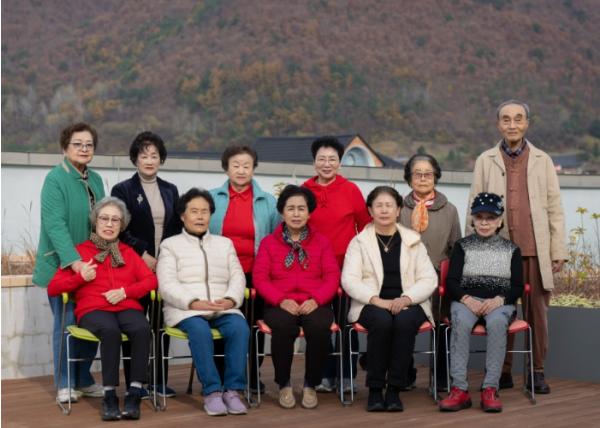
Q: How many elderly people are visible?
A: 11